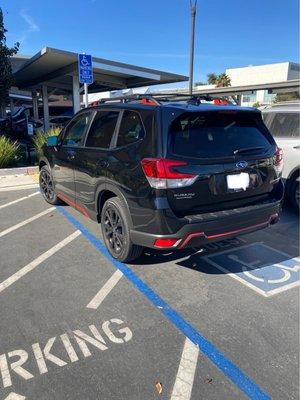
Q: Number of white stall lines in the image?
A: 5